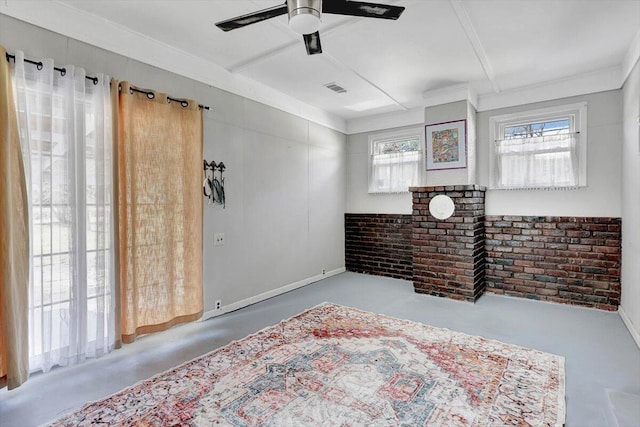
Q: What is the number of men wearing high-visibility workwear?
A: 0